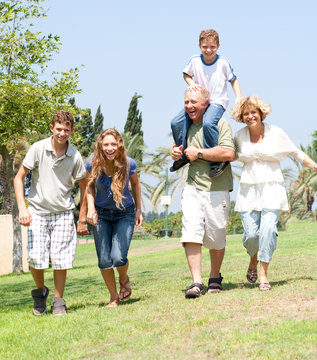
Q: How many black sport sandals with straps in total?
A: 2